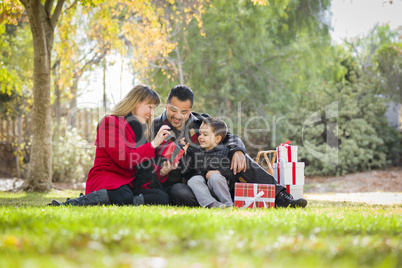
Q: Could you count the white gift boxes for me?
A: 3